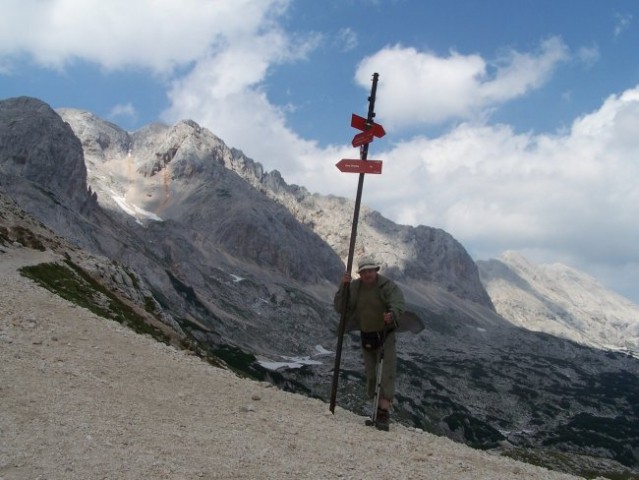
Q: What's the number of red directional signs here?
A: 3